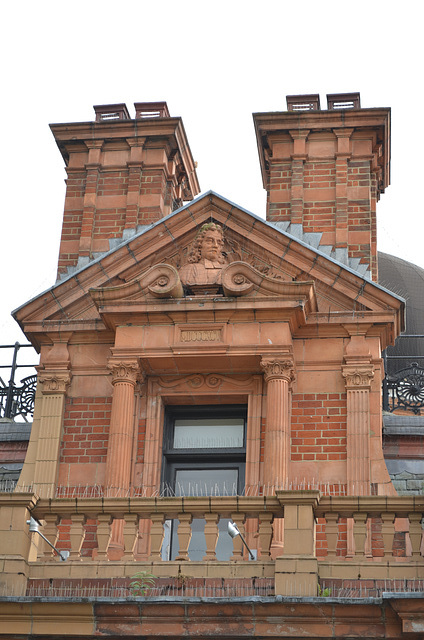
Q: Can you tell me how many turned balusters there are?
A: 13